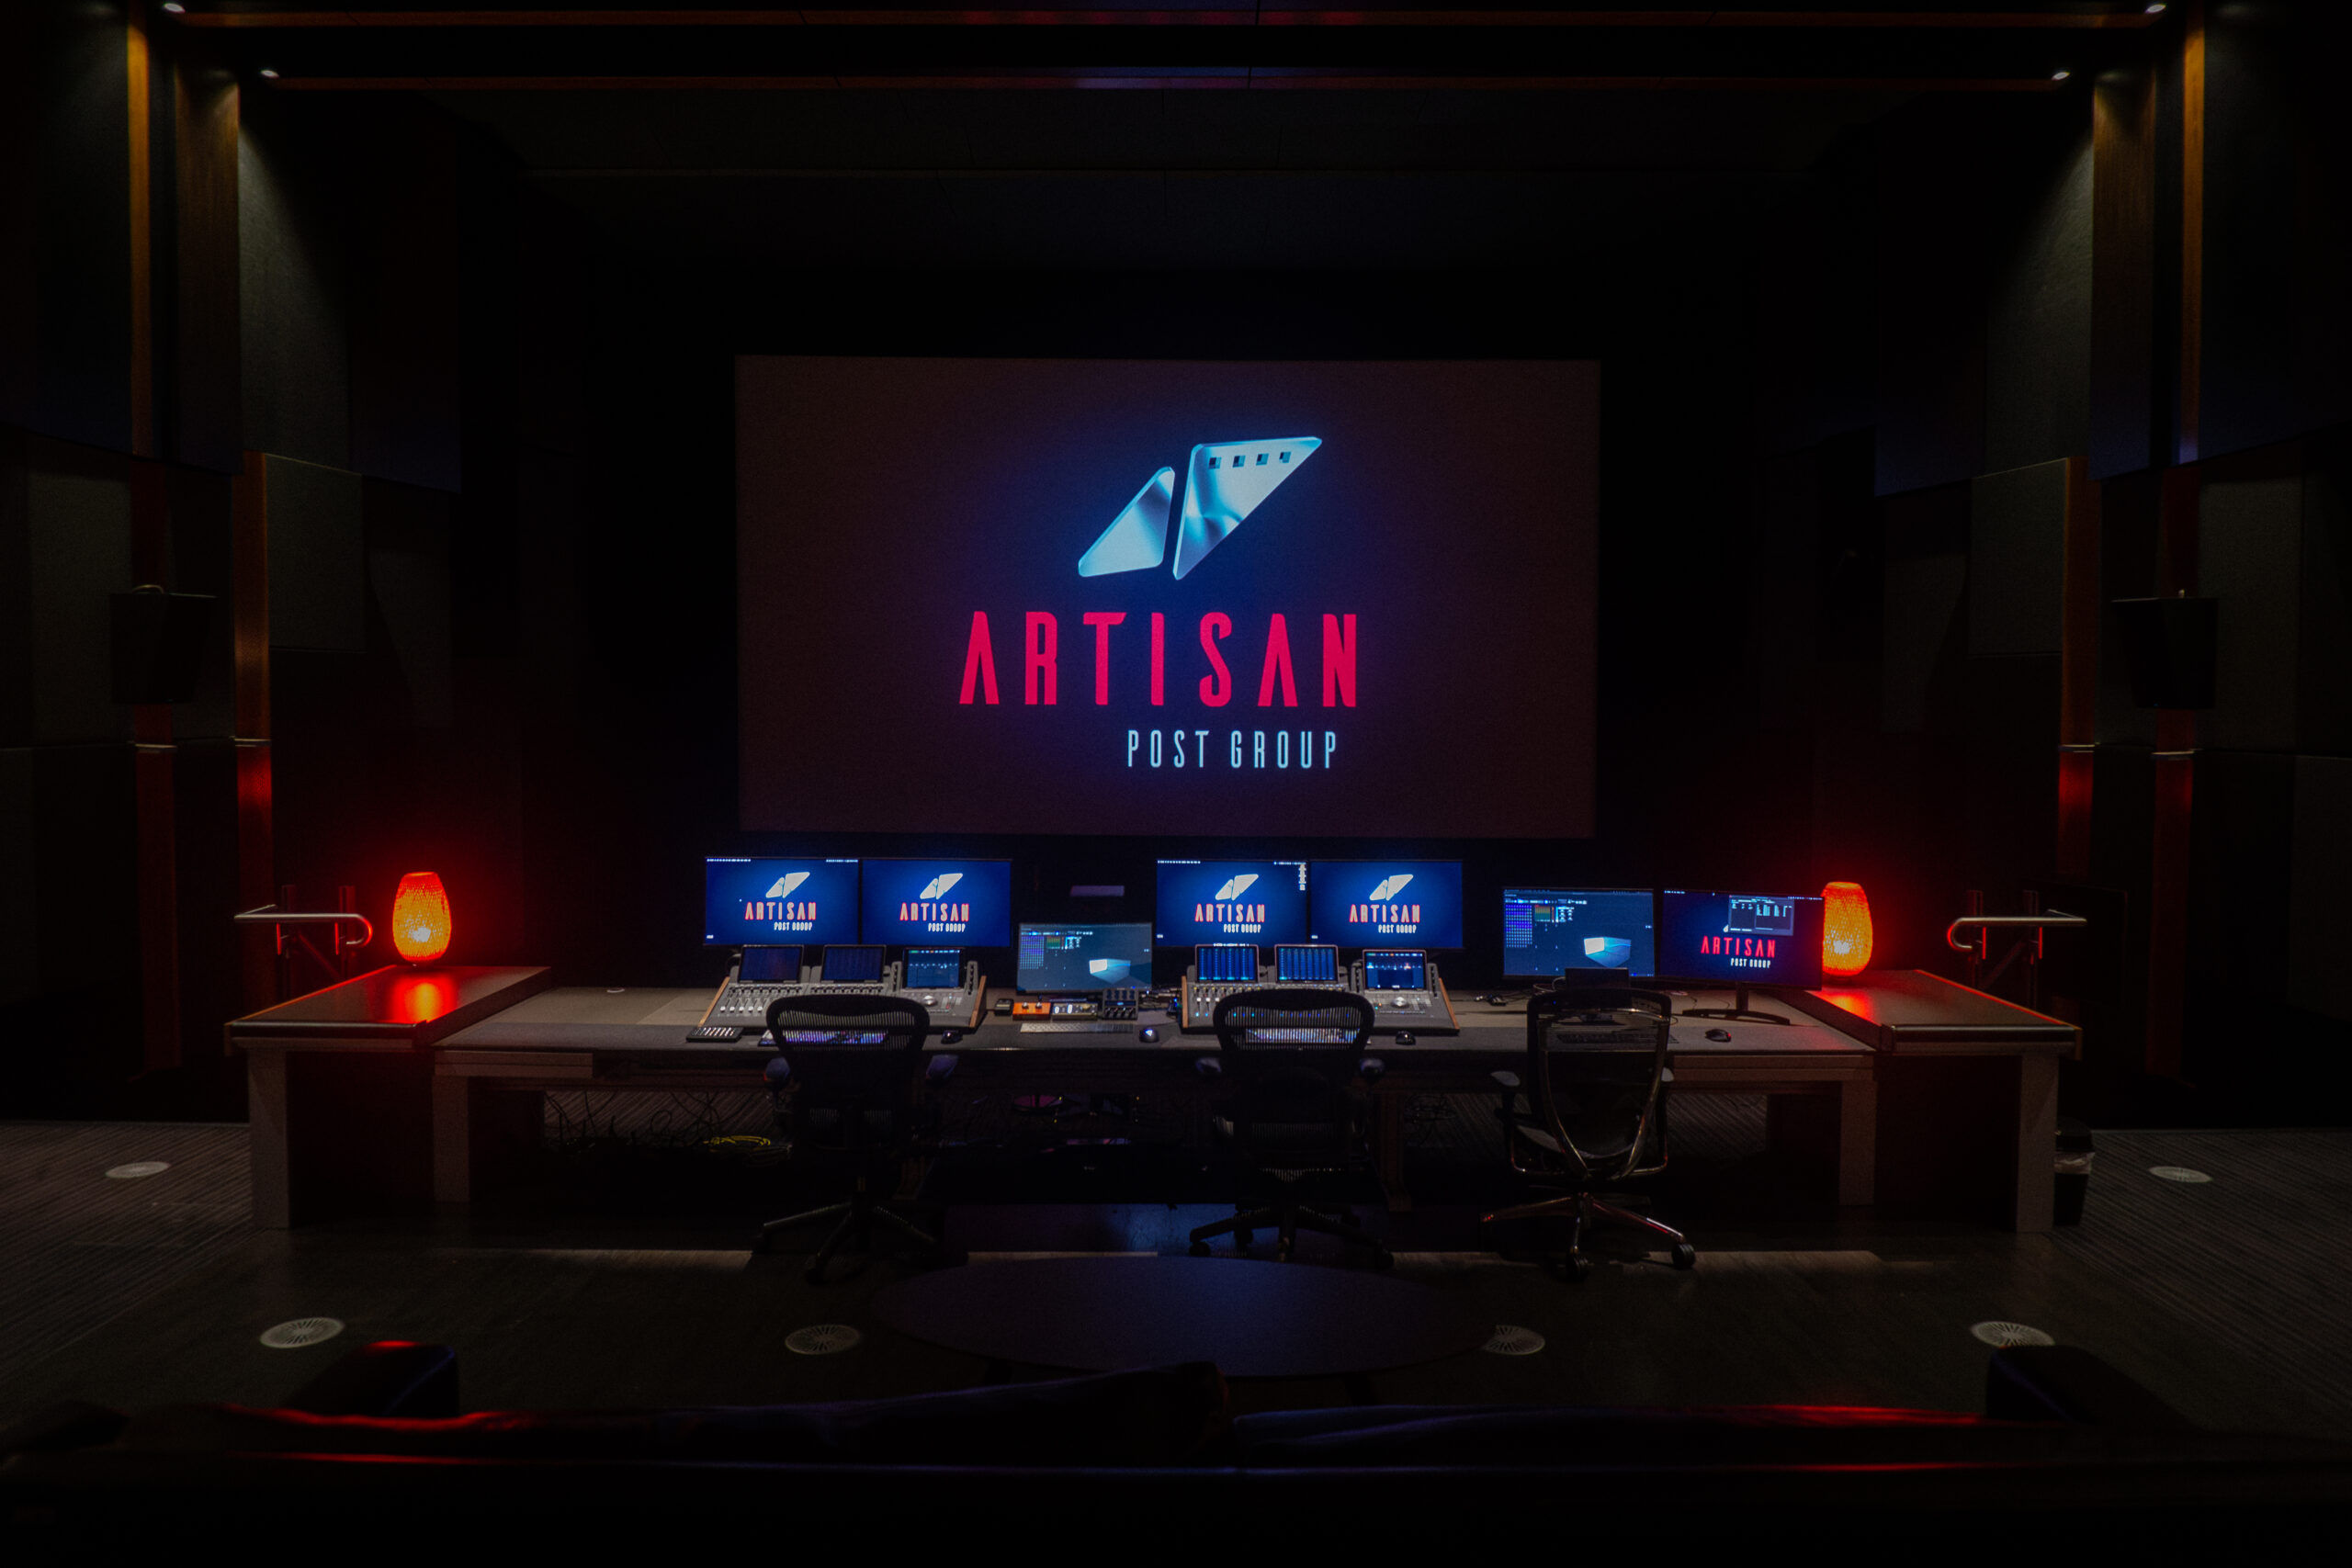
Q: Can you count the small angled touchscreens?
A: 6